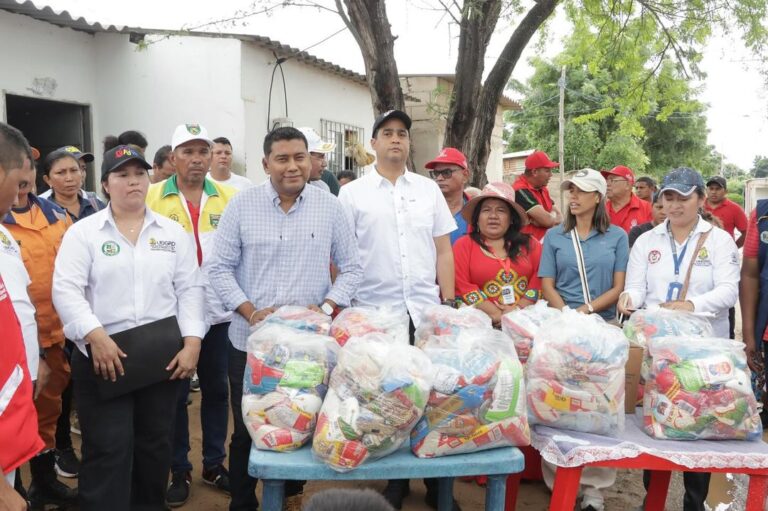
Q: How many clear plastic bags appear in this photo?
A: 10